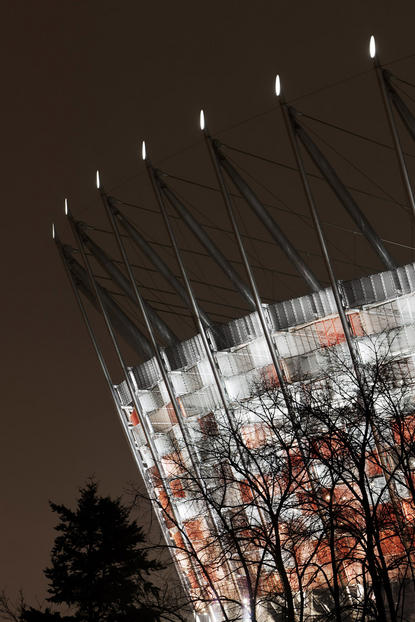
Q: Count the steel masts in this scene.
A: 7